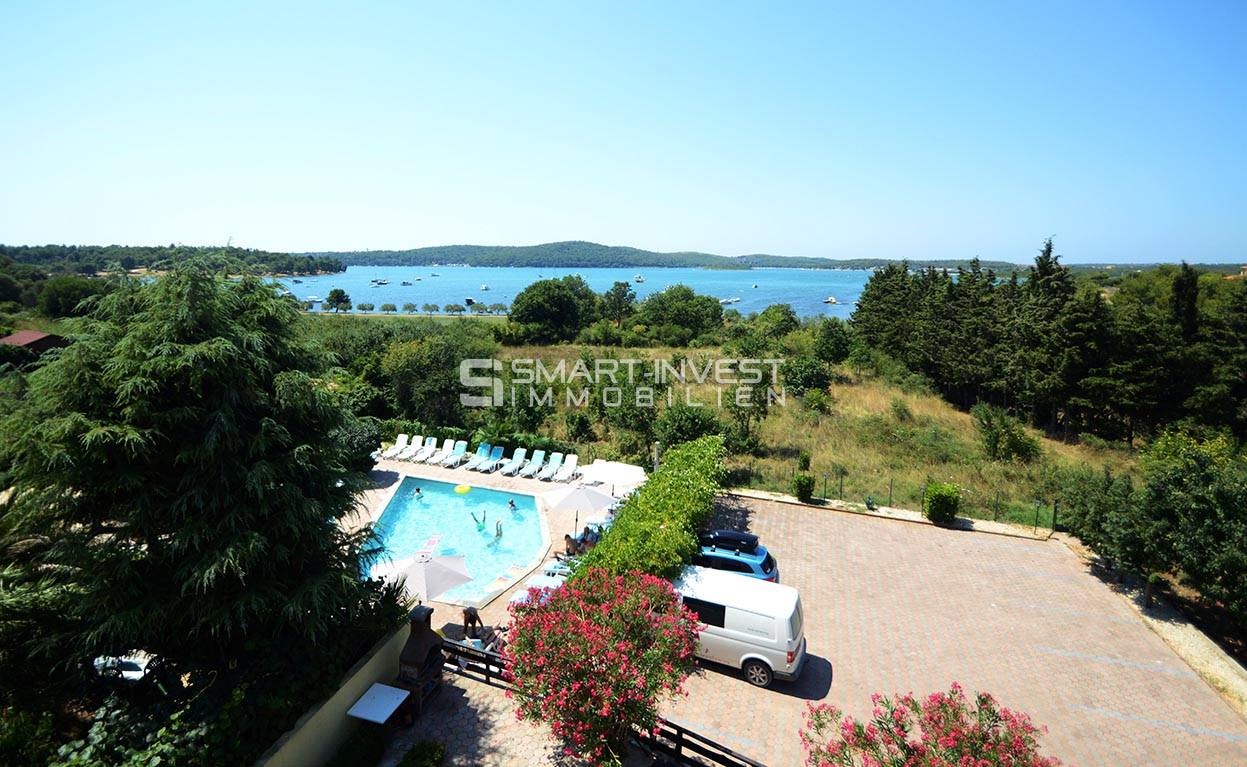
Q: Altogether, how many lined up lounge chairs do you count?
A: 11